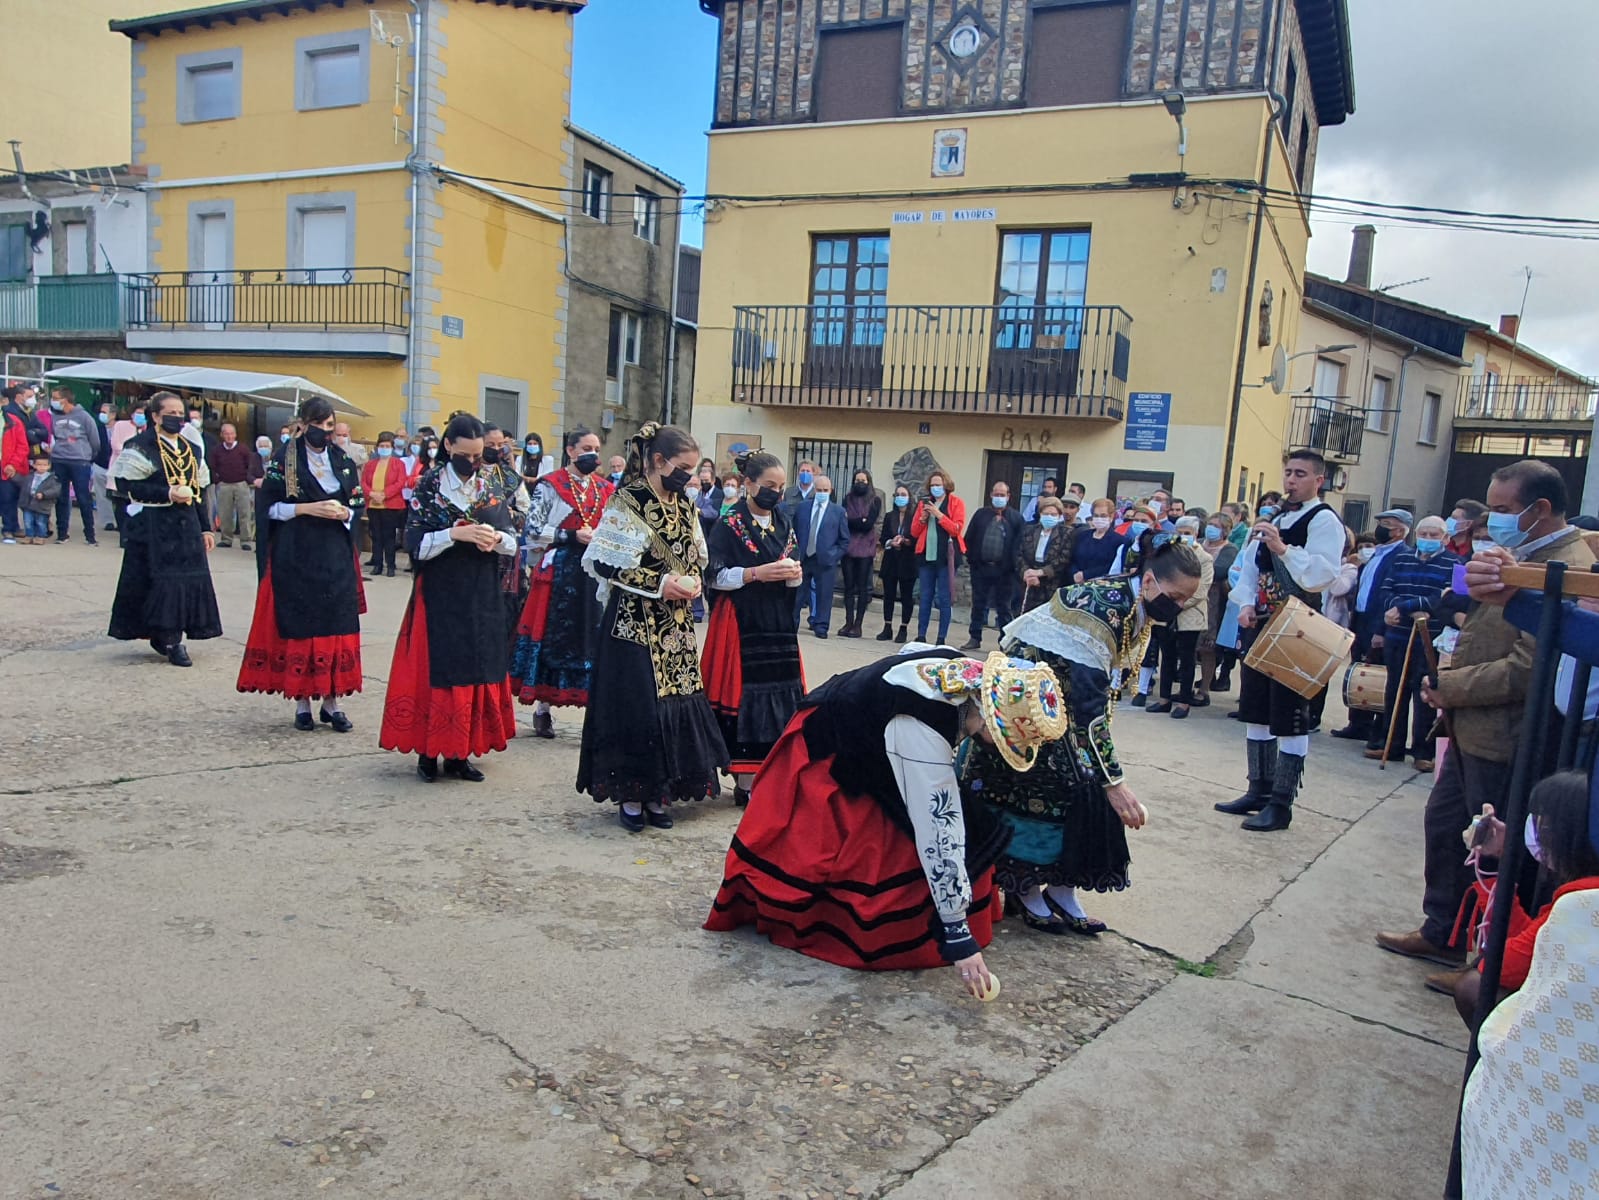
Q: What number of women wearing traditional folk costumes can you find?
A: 9